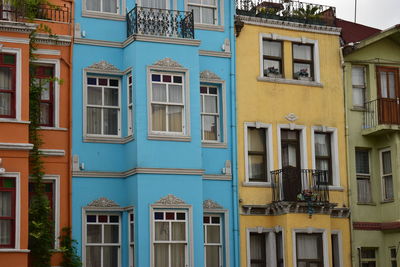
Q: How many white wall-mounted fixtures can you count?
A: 4